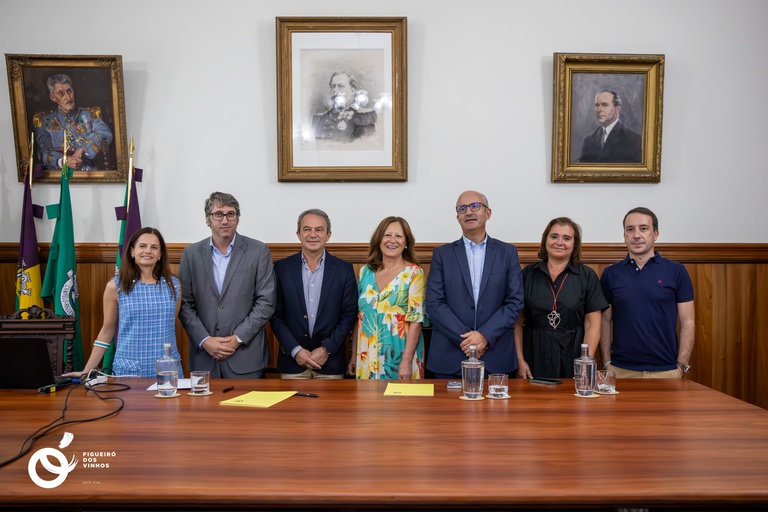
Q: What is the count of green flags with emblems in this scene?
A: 1